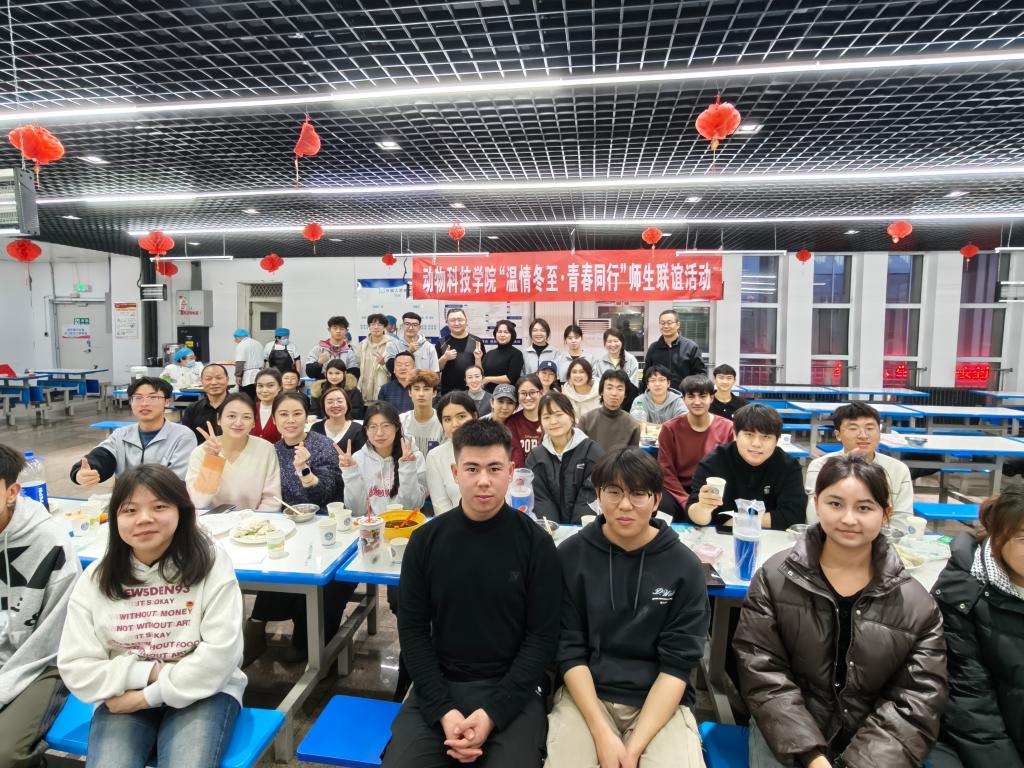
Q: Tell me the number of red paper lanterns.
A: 14